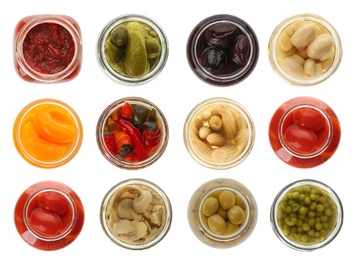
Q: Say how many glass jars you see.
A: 12